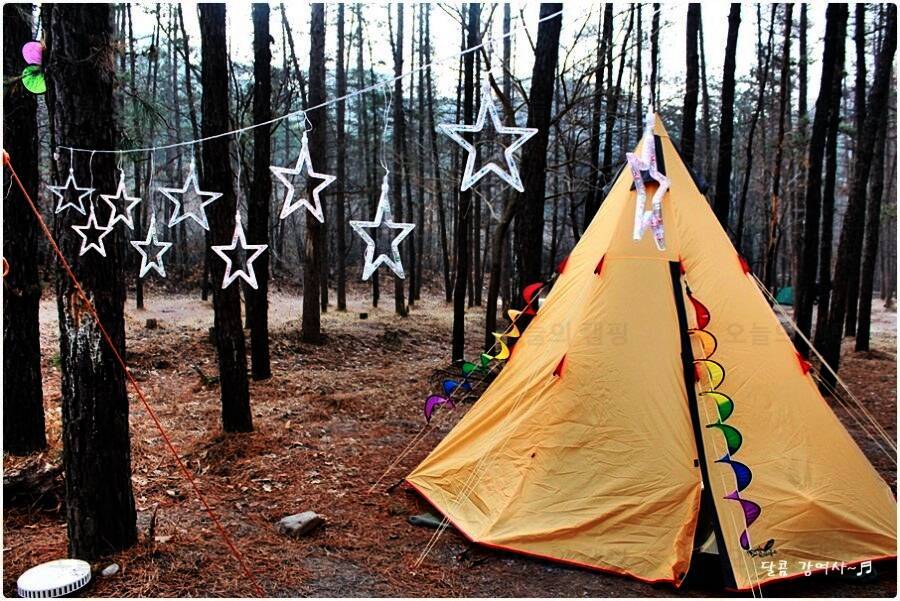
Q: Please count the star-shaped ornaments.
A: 10